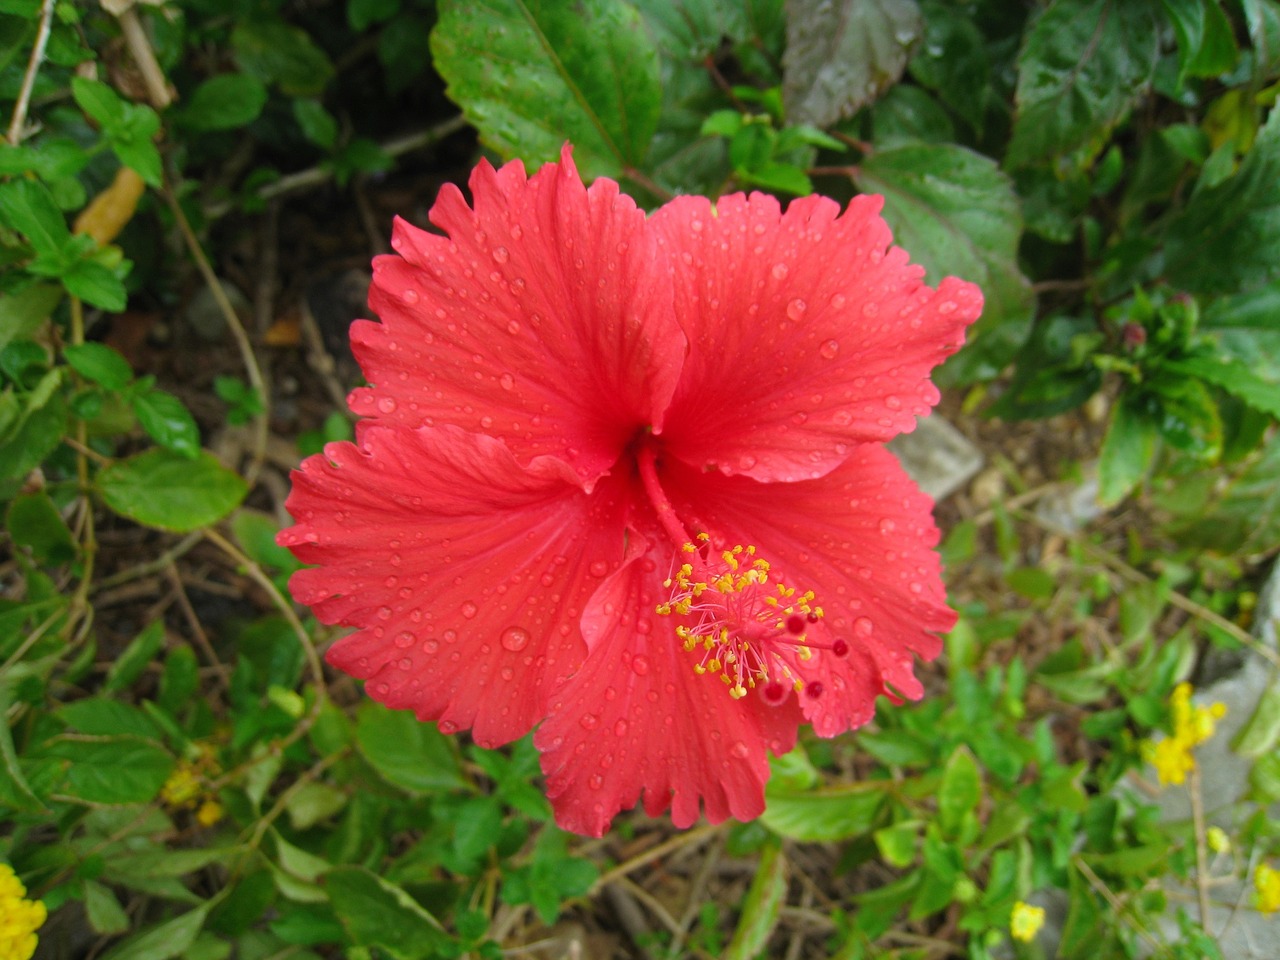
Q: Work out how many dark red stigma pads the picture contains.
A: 5